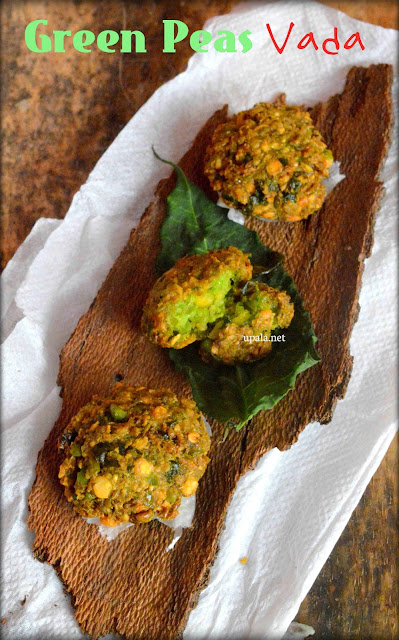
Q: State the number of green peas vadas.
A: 3